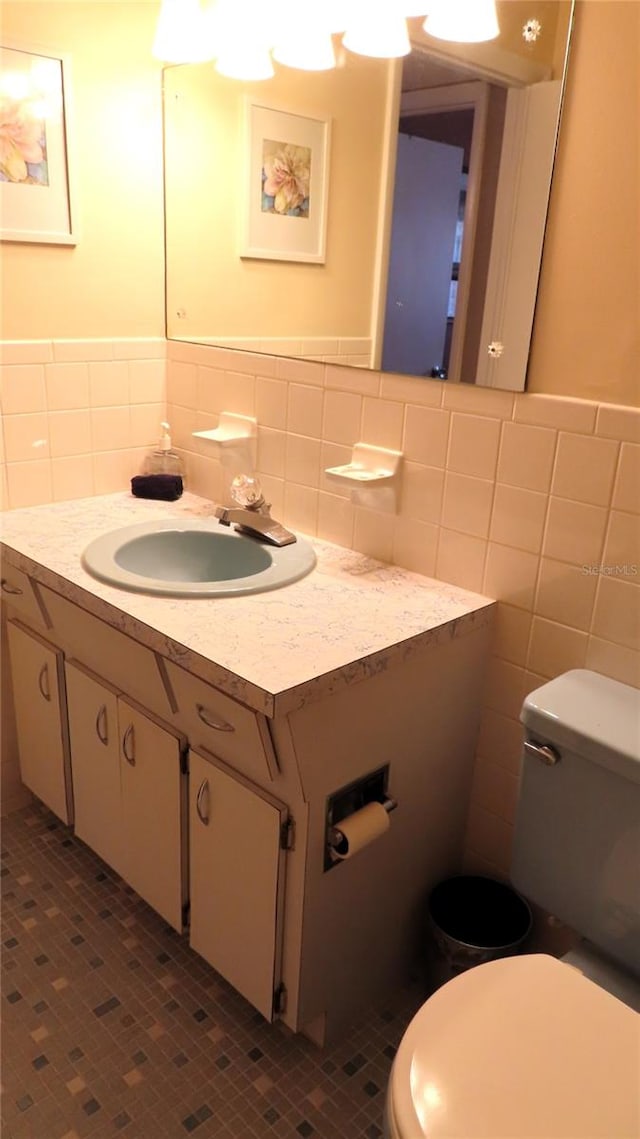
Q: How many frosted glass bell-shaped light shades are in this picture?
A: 5